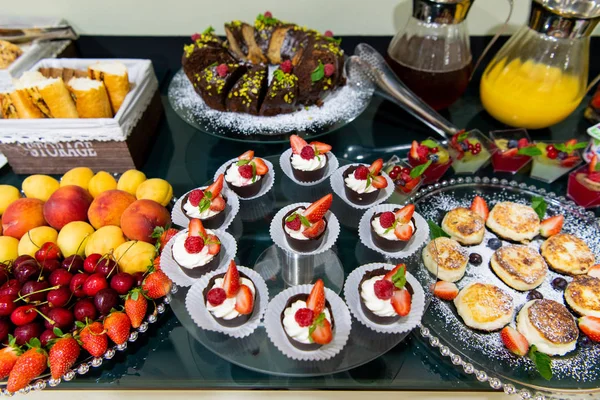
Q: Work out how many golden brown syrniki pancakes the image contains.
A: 8